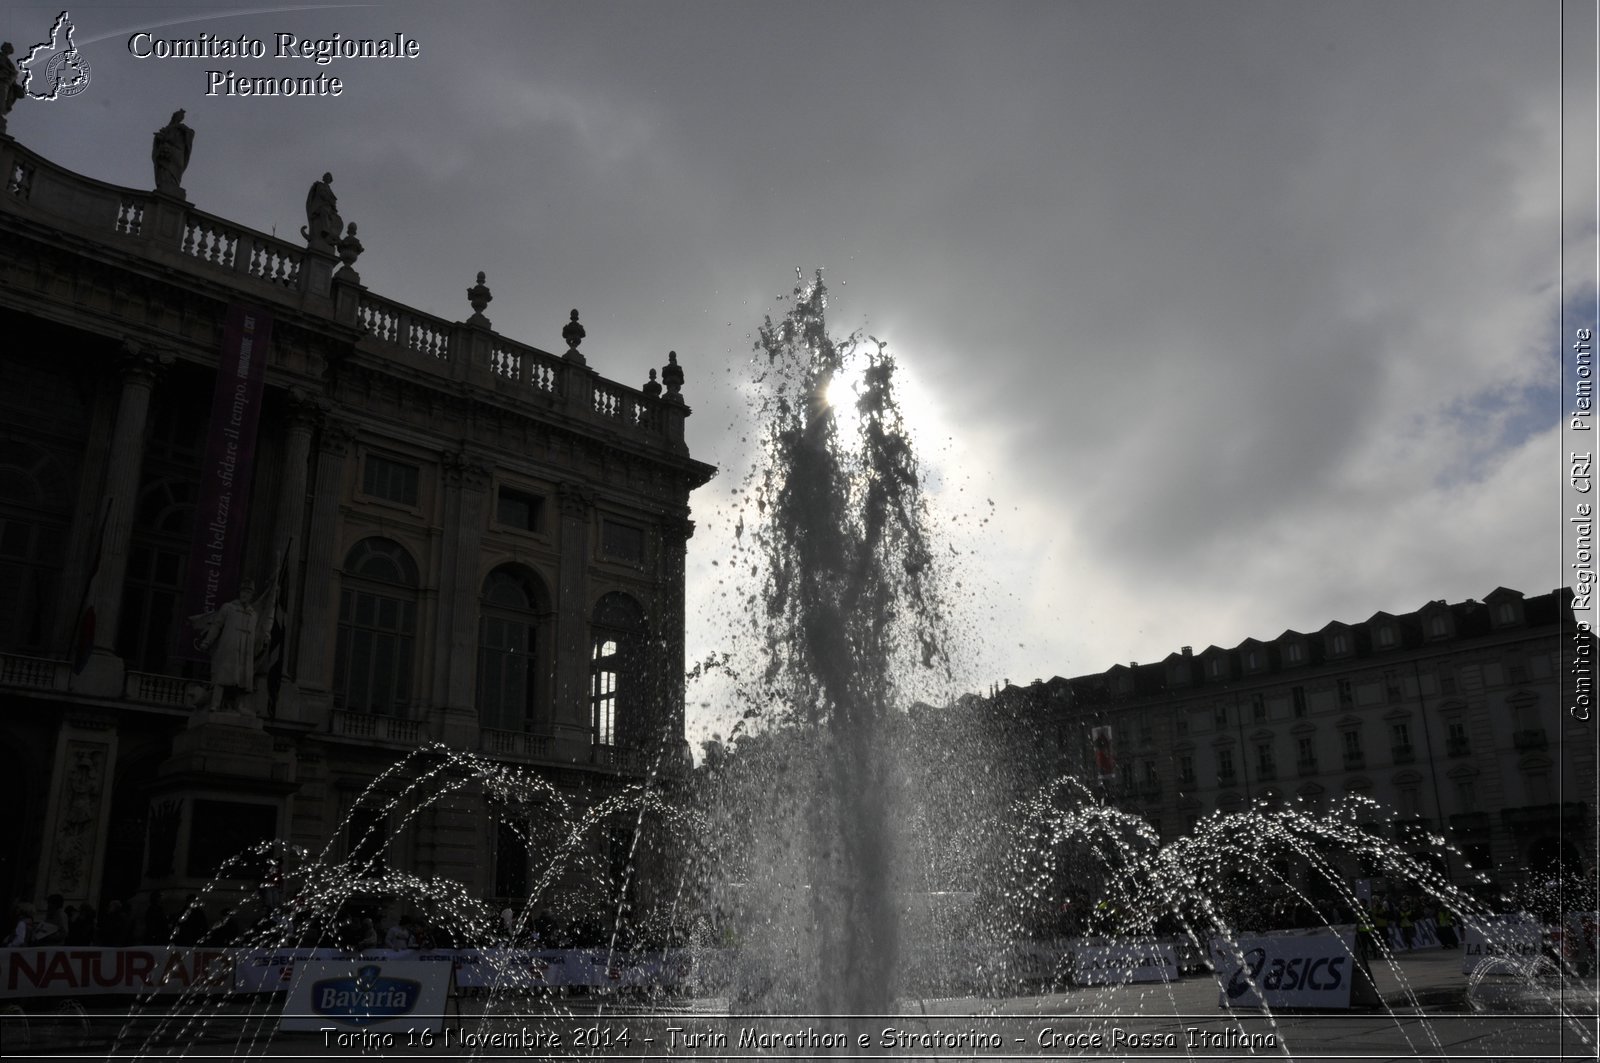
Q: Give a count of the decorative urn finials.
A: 5